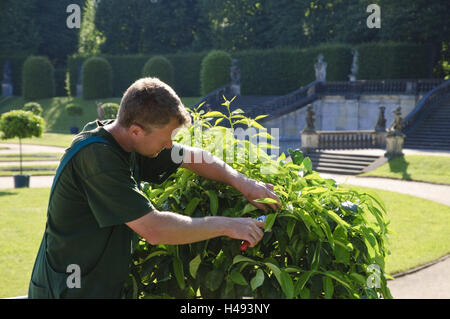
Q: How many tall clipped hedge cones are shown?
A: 4